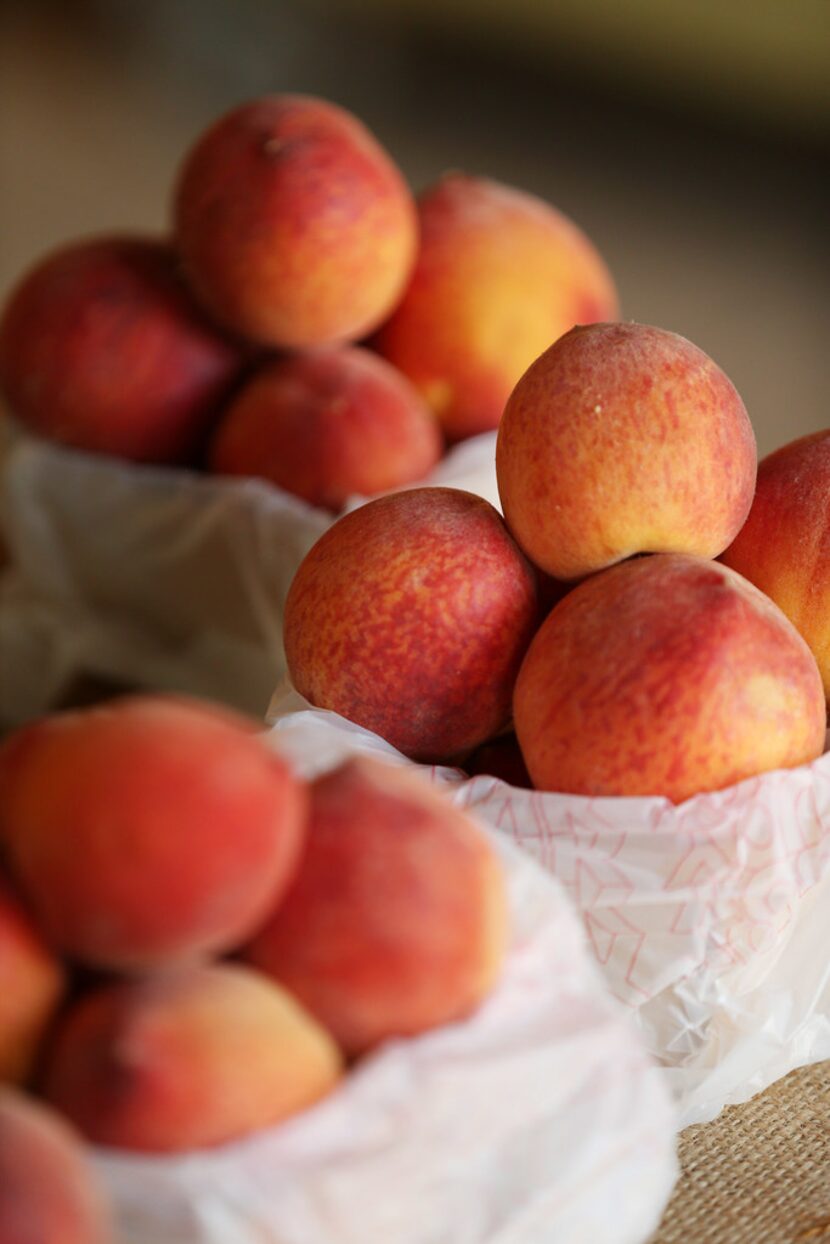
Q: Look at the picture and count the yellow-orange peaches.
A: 13